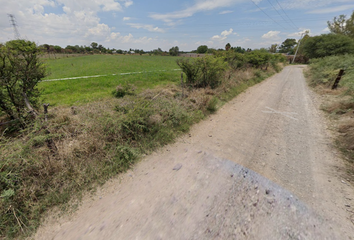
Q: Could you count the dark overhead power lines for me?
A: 3